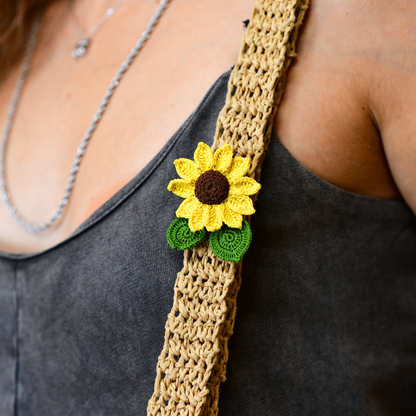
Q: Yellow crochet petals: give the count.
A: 11